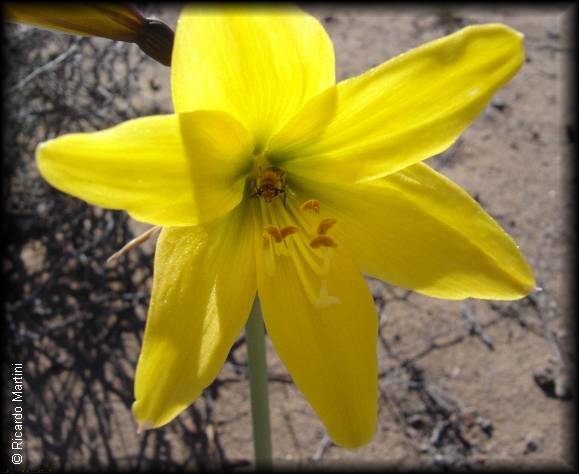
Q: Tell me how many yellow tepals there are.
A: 6